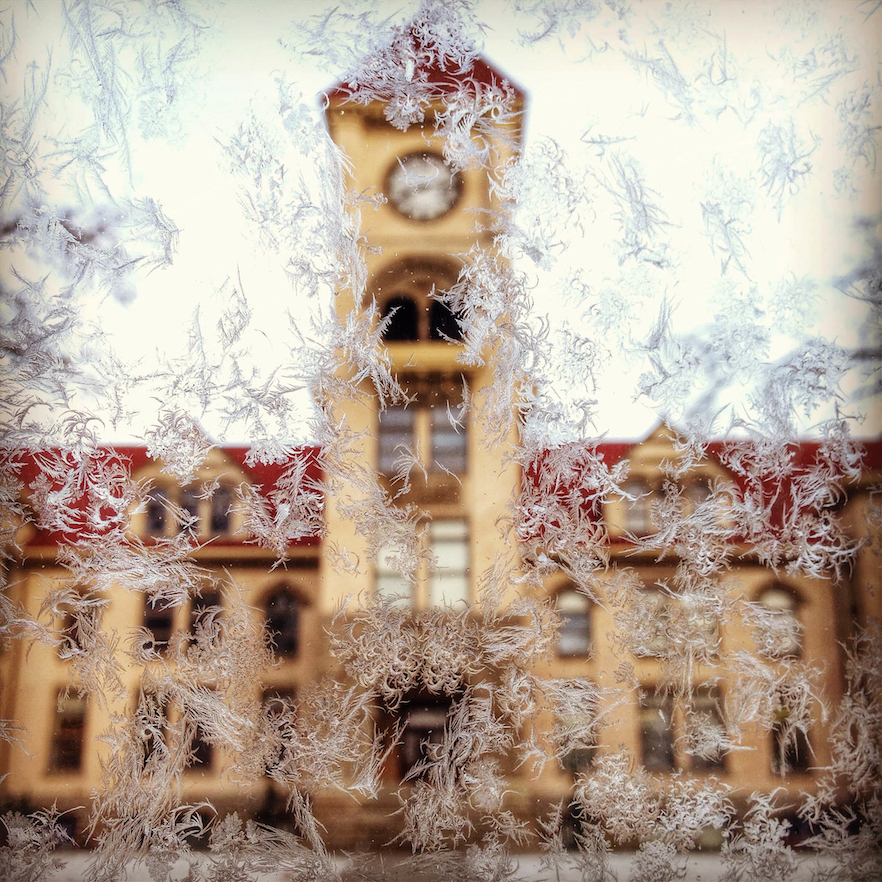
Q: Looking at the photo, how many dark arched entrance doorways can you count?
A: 1